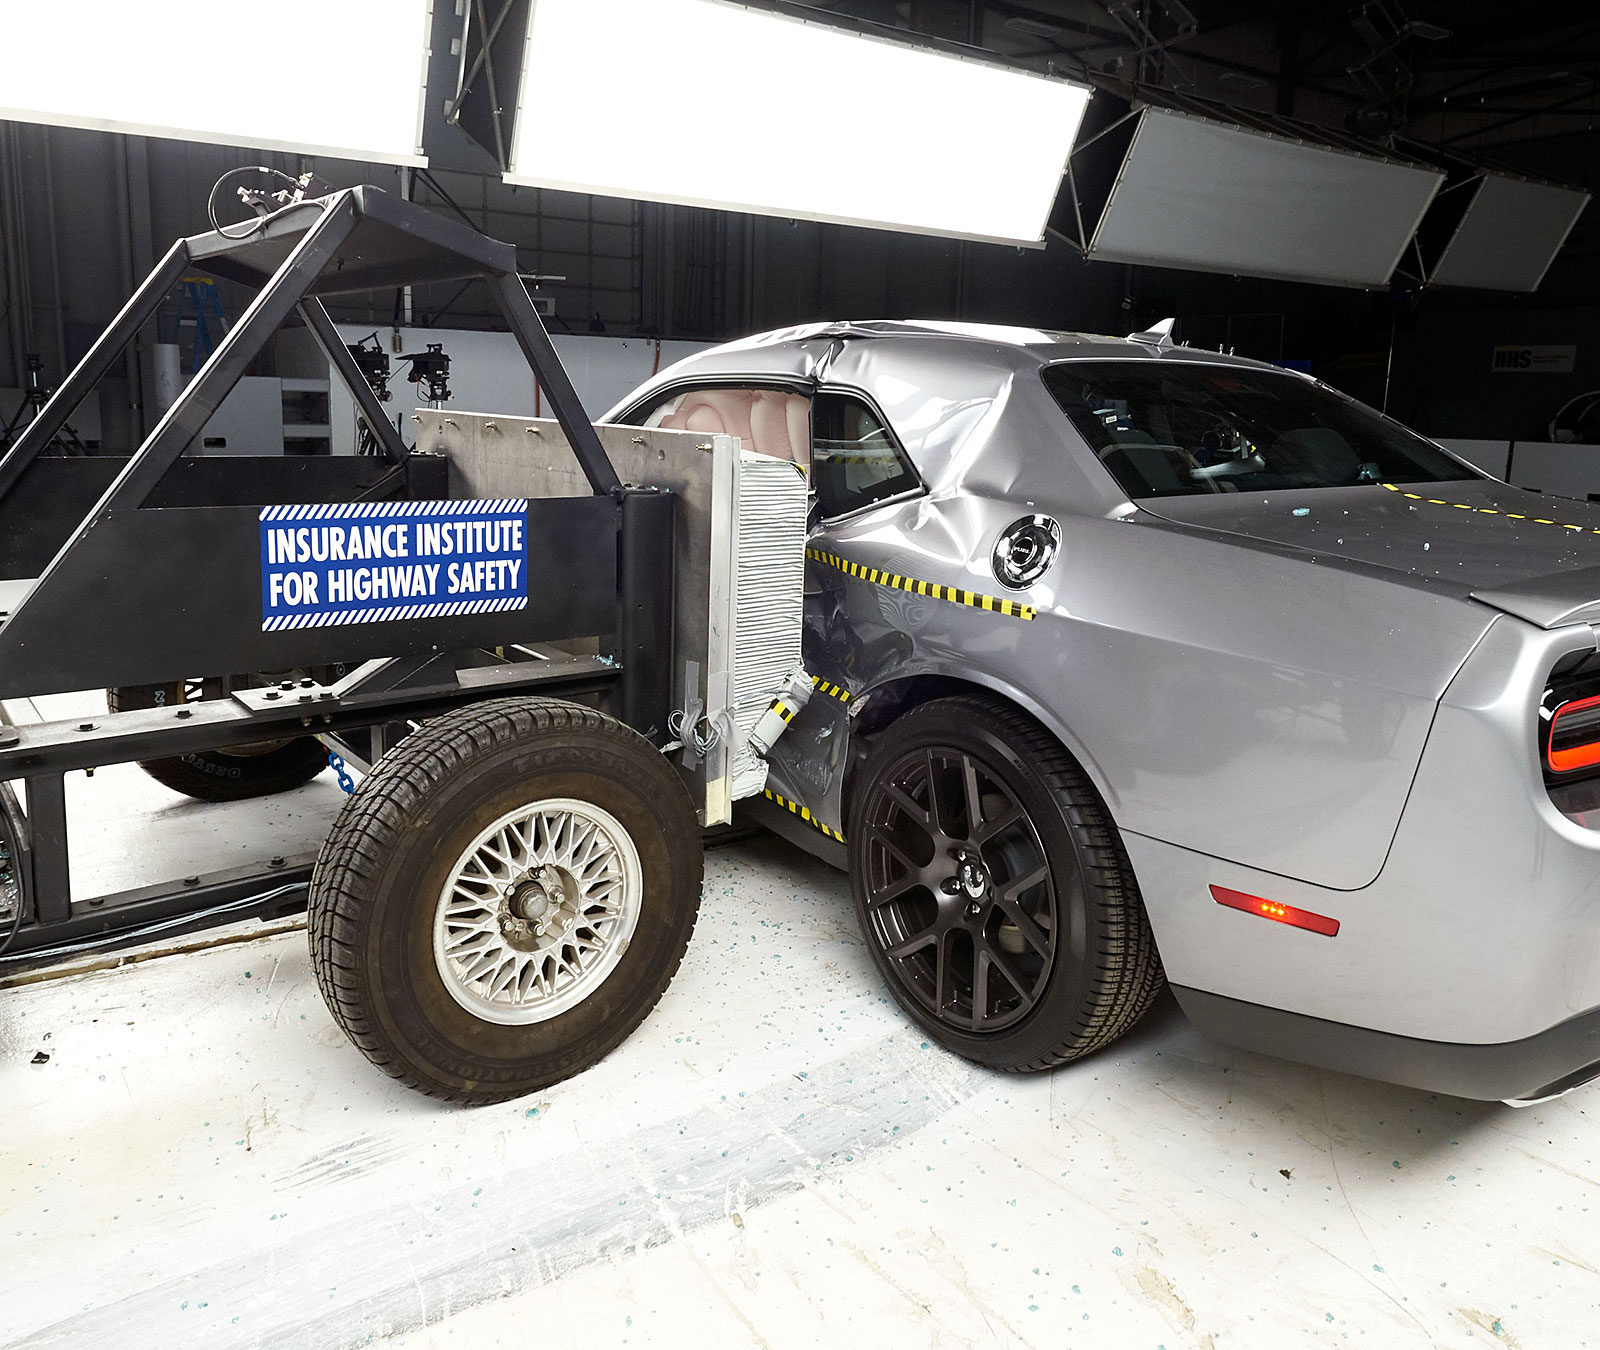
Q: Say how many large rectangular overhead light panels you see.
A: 4